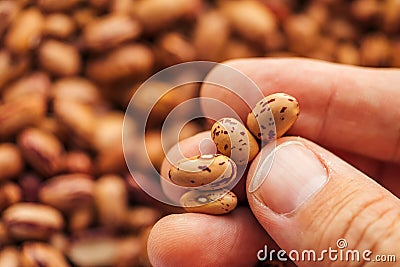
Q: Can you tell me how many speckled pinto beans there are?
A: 4